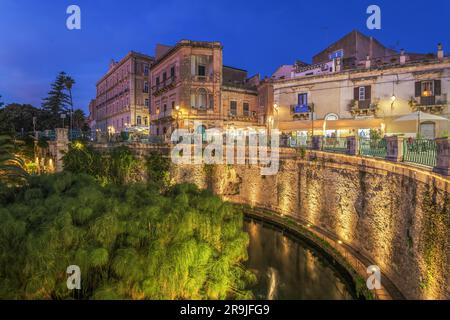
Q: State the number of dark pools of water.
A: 1